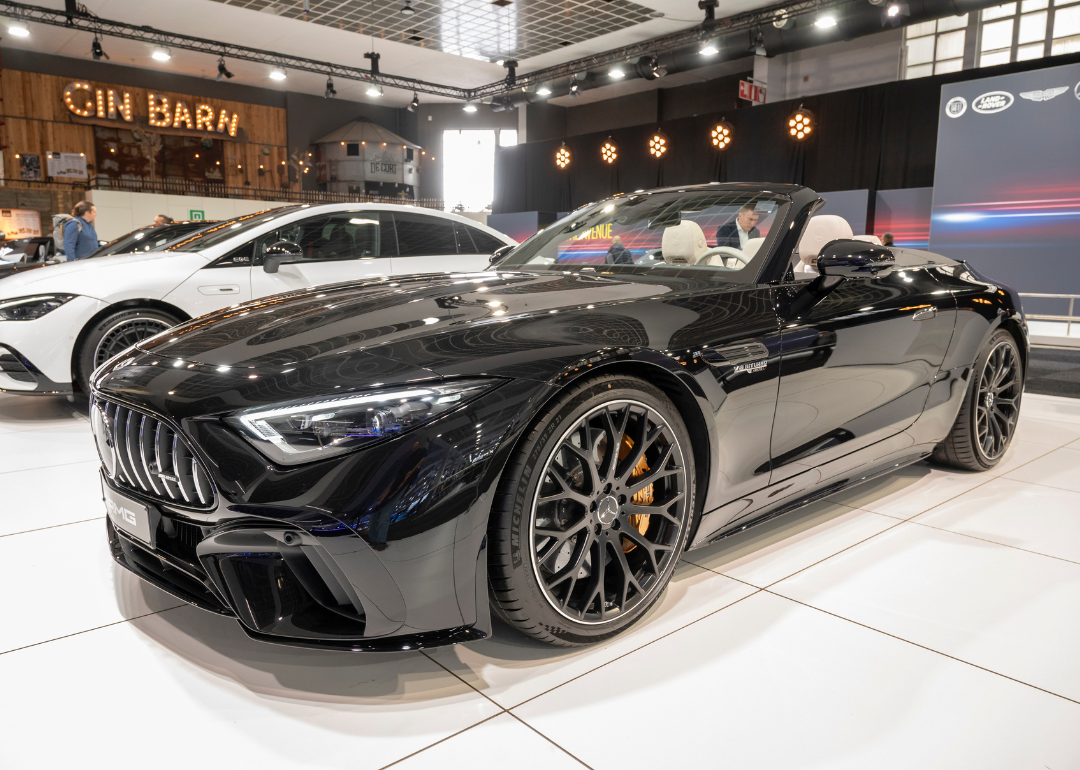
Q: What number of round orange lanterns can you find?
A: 5